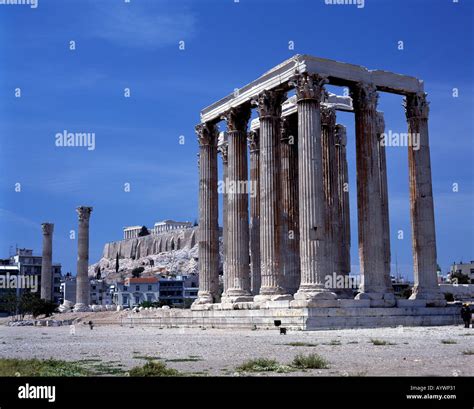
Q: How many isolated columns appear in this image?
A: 2